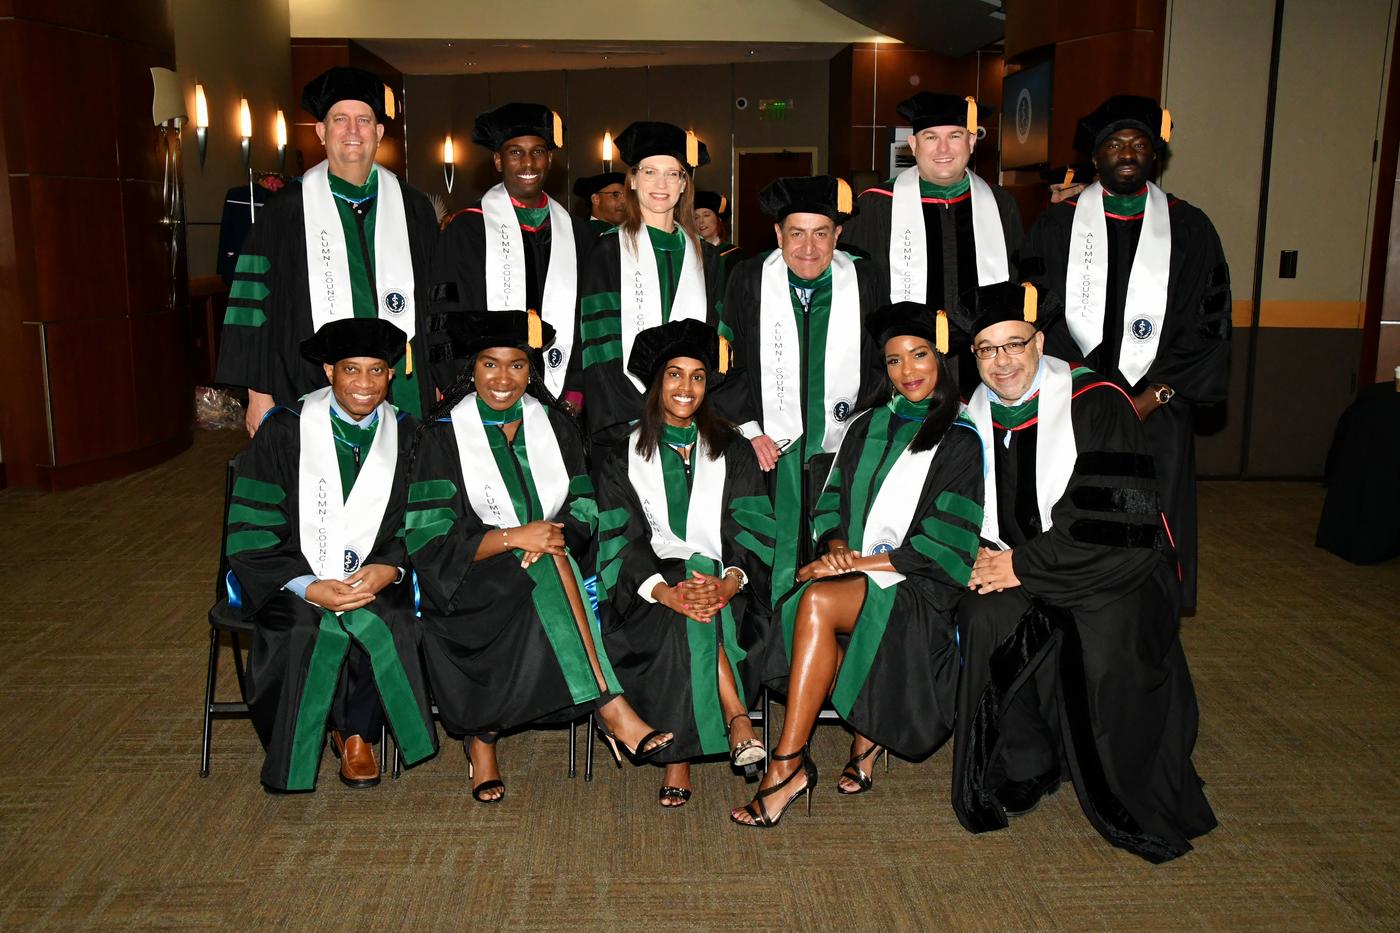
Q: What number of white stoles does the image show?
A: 11